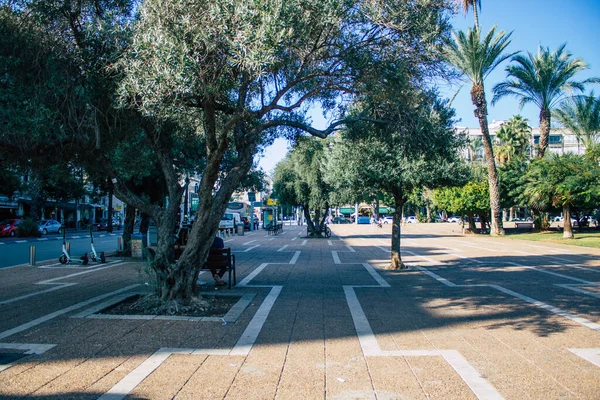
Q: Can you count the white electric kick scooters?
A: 2